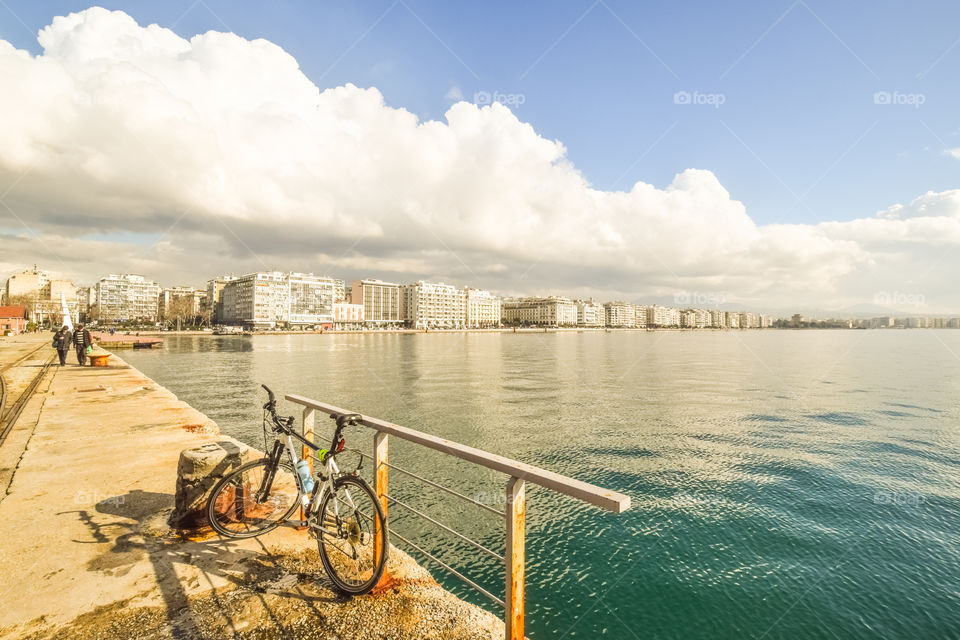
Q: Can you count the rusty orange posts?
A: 3